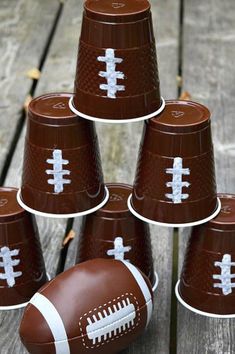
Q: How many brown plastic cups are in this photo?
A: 6